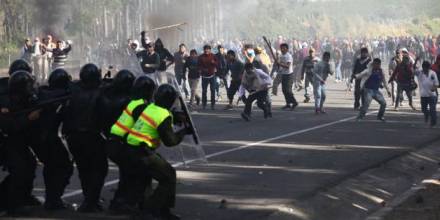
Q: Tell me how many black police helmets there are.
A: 7